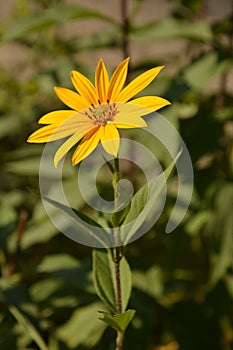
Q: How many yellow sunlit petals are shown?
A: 12